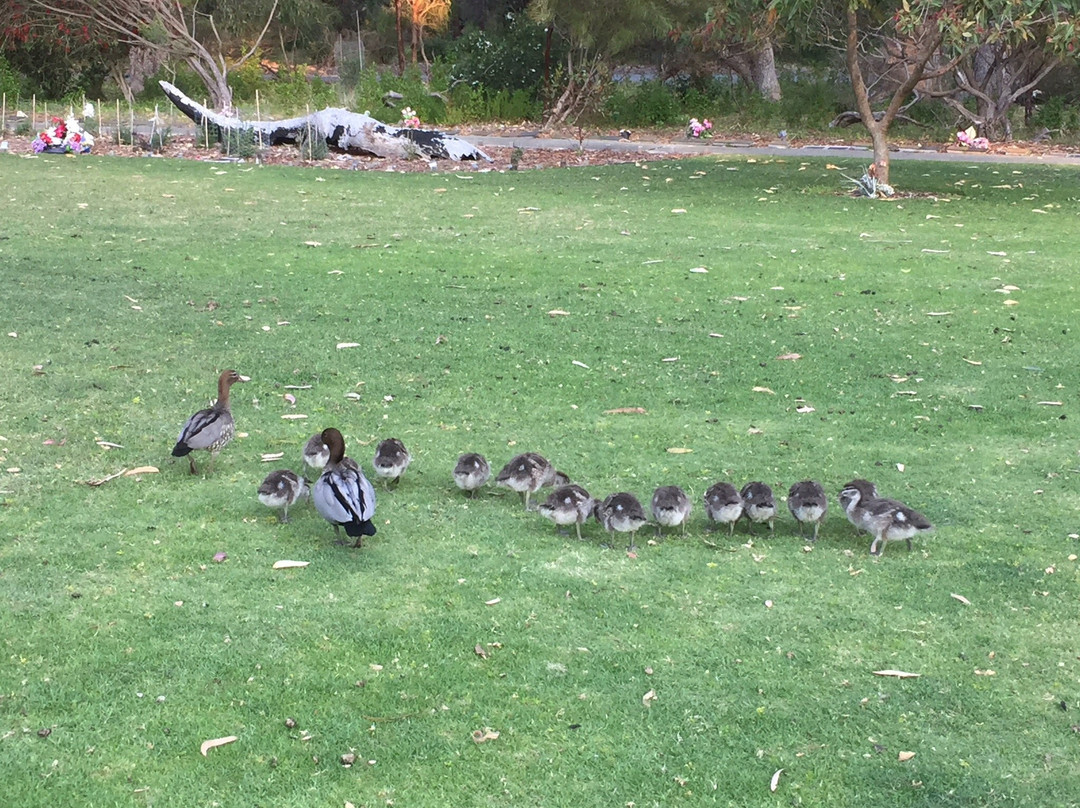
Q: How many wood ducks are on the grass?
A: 15